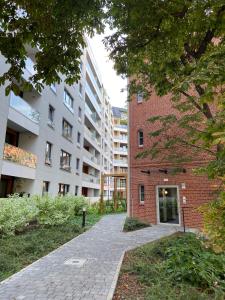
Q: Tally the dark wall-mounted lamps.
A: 3